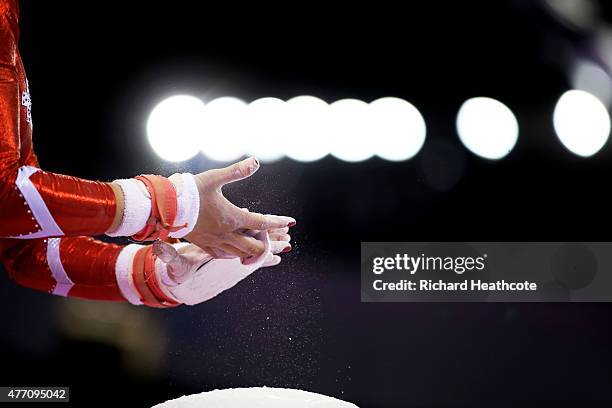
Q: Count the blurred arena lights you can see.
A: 8